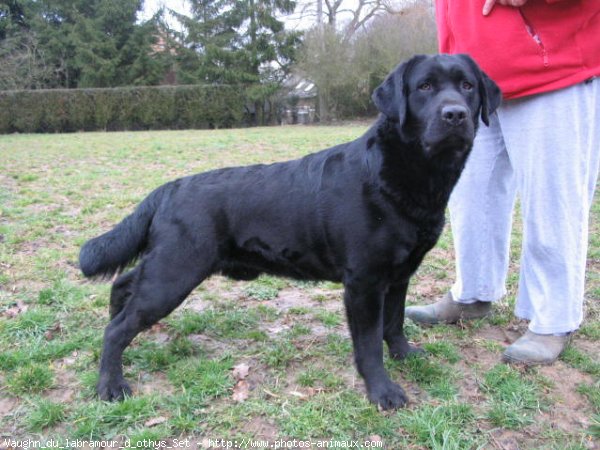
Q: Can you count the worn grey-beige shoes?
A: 2